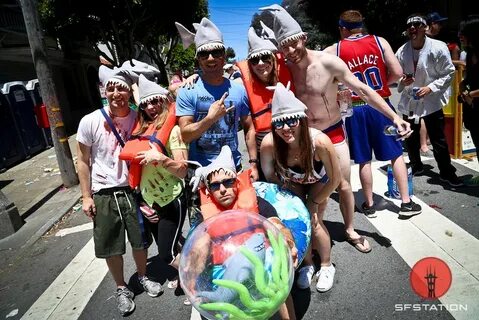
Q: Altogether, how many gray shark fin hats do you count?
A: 7